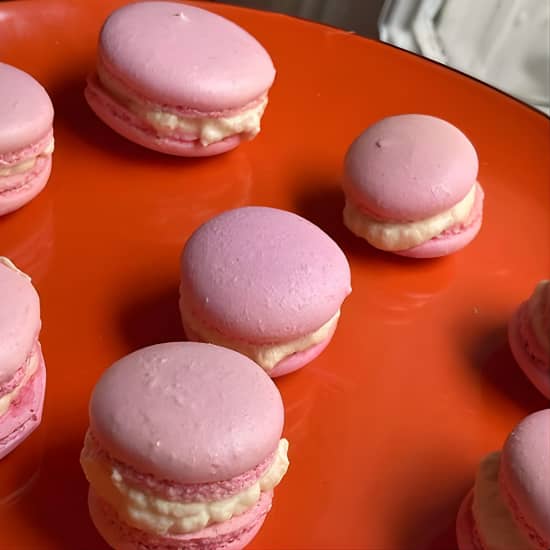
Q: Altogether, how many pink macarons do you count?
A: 8